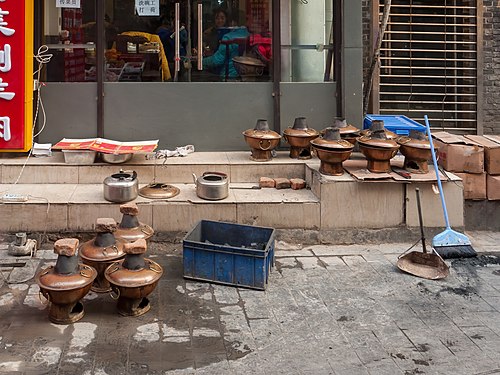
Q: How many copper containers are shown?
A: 11